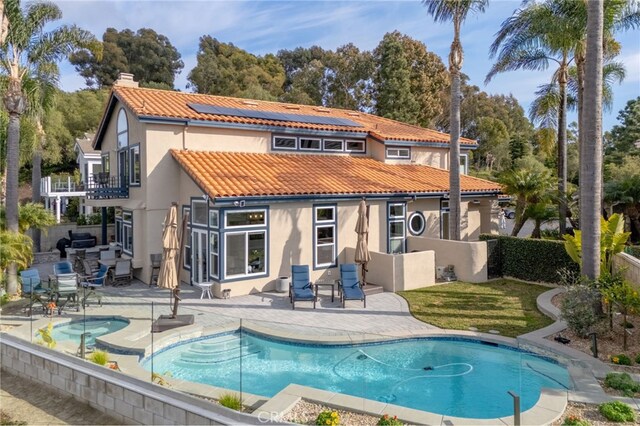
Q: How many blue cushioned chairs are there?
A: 5